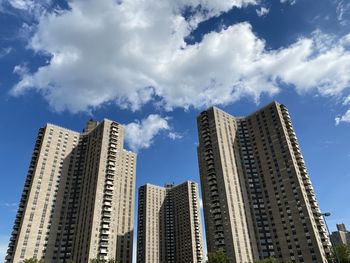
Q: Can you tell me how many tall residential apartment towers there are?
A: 3